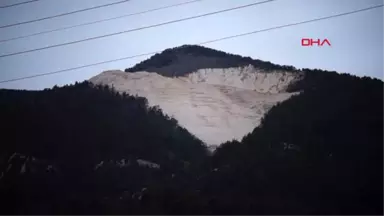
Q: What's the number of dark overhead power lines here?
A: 5